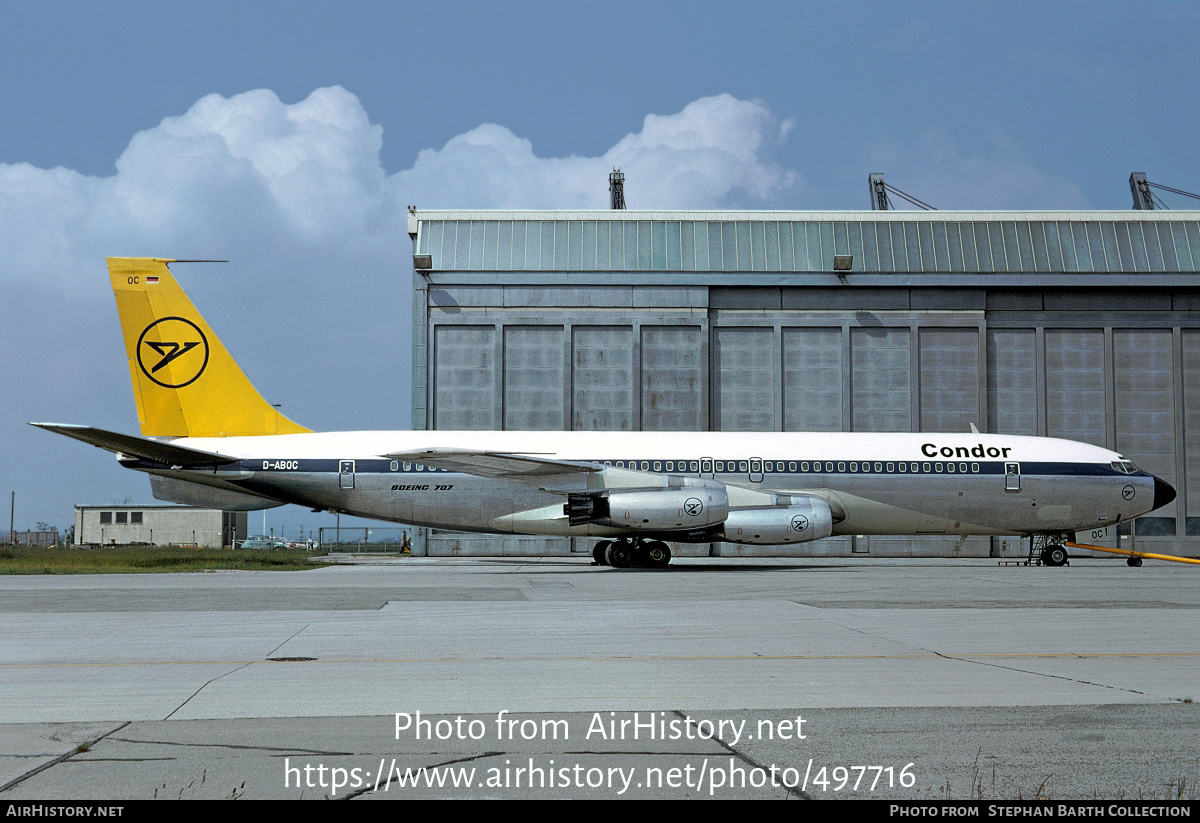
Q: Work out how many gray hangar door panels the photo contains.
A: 12